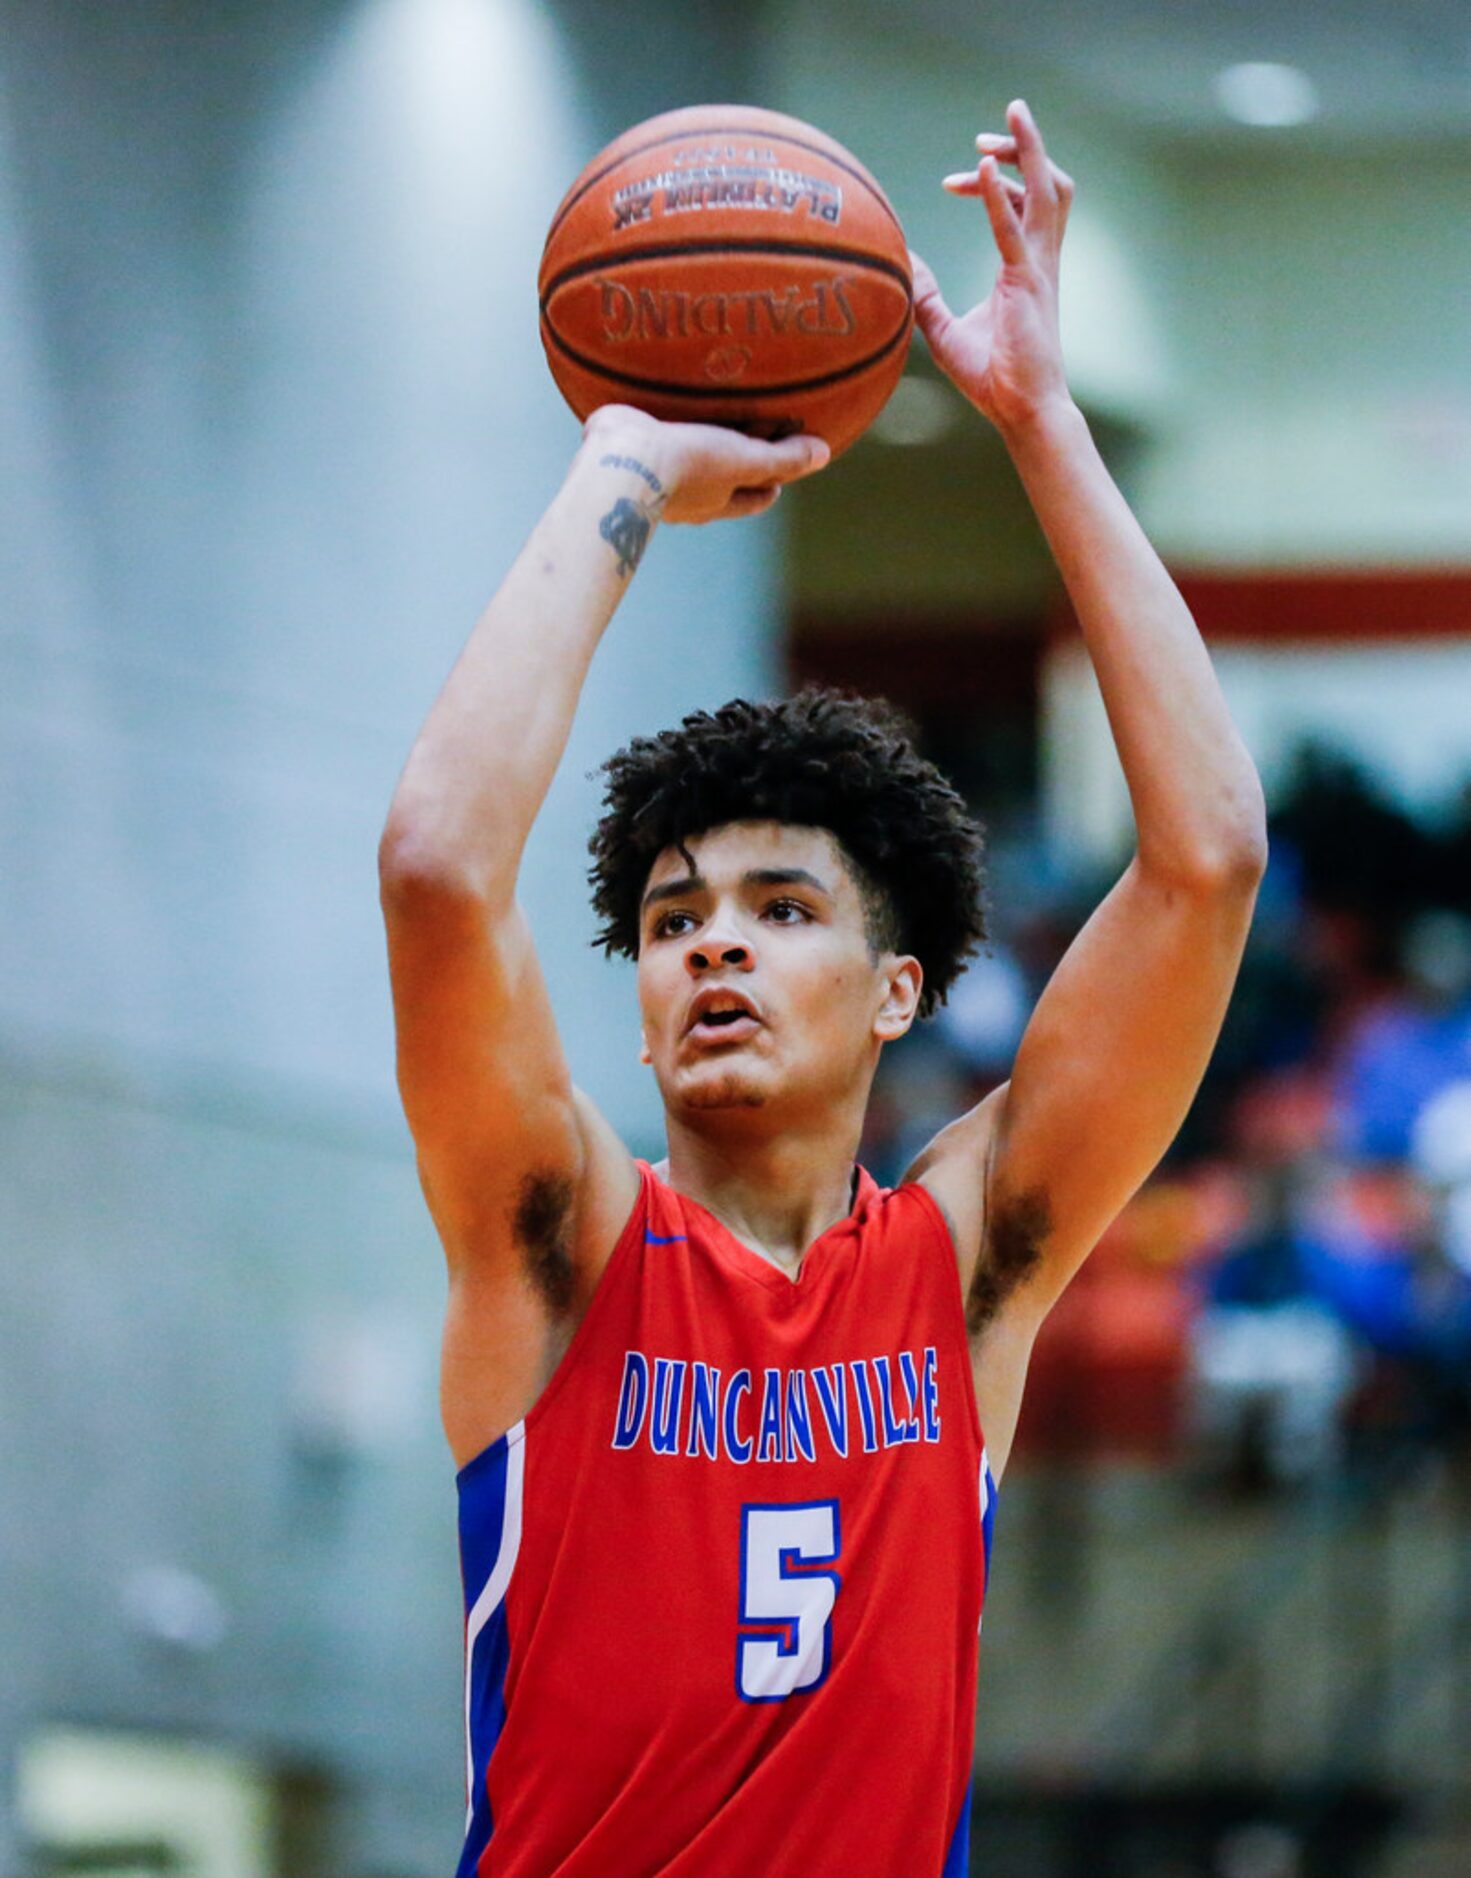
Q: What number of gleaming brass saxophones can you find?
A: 0